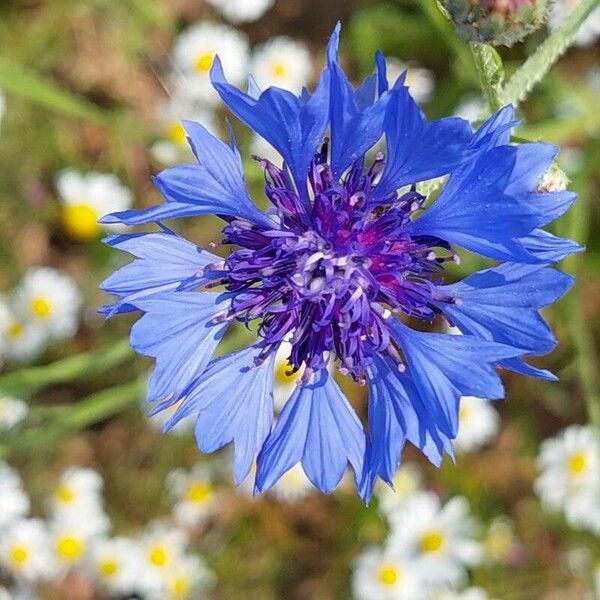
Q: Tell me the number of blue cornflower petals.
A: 12